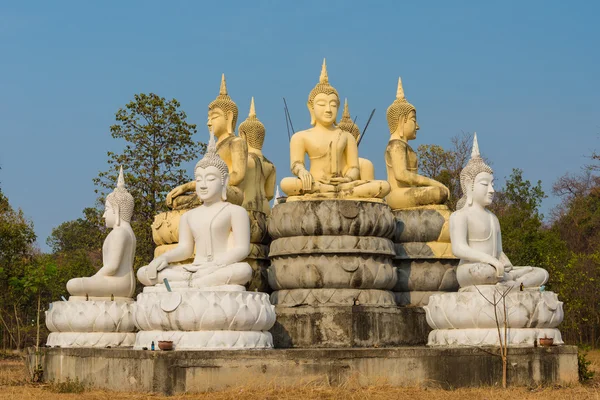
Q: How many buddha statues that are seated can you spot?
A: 8